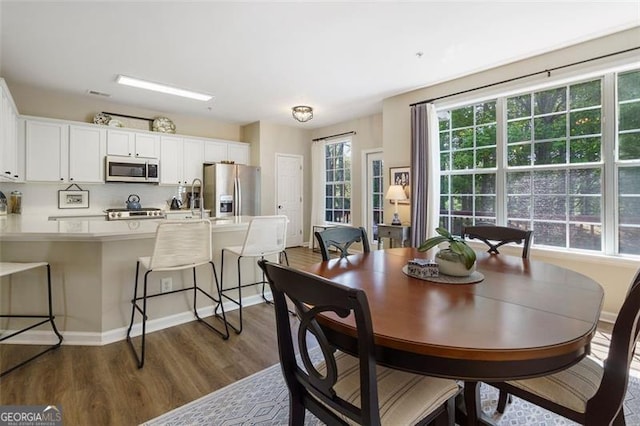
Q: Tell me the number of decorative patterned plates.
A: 2